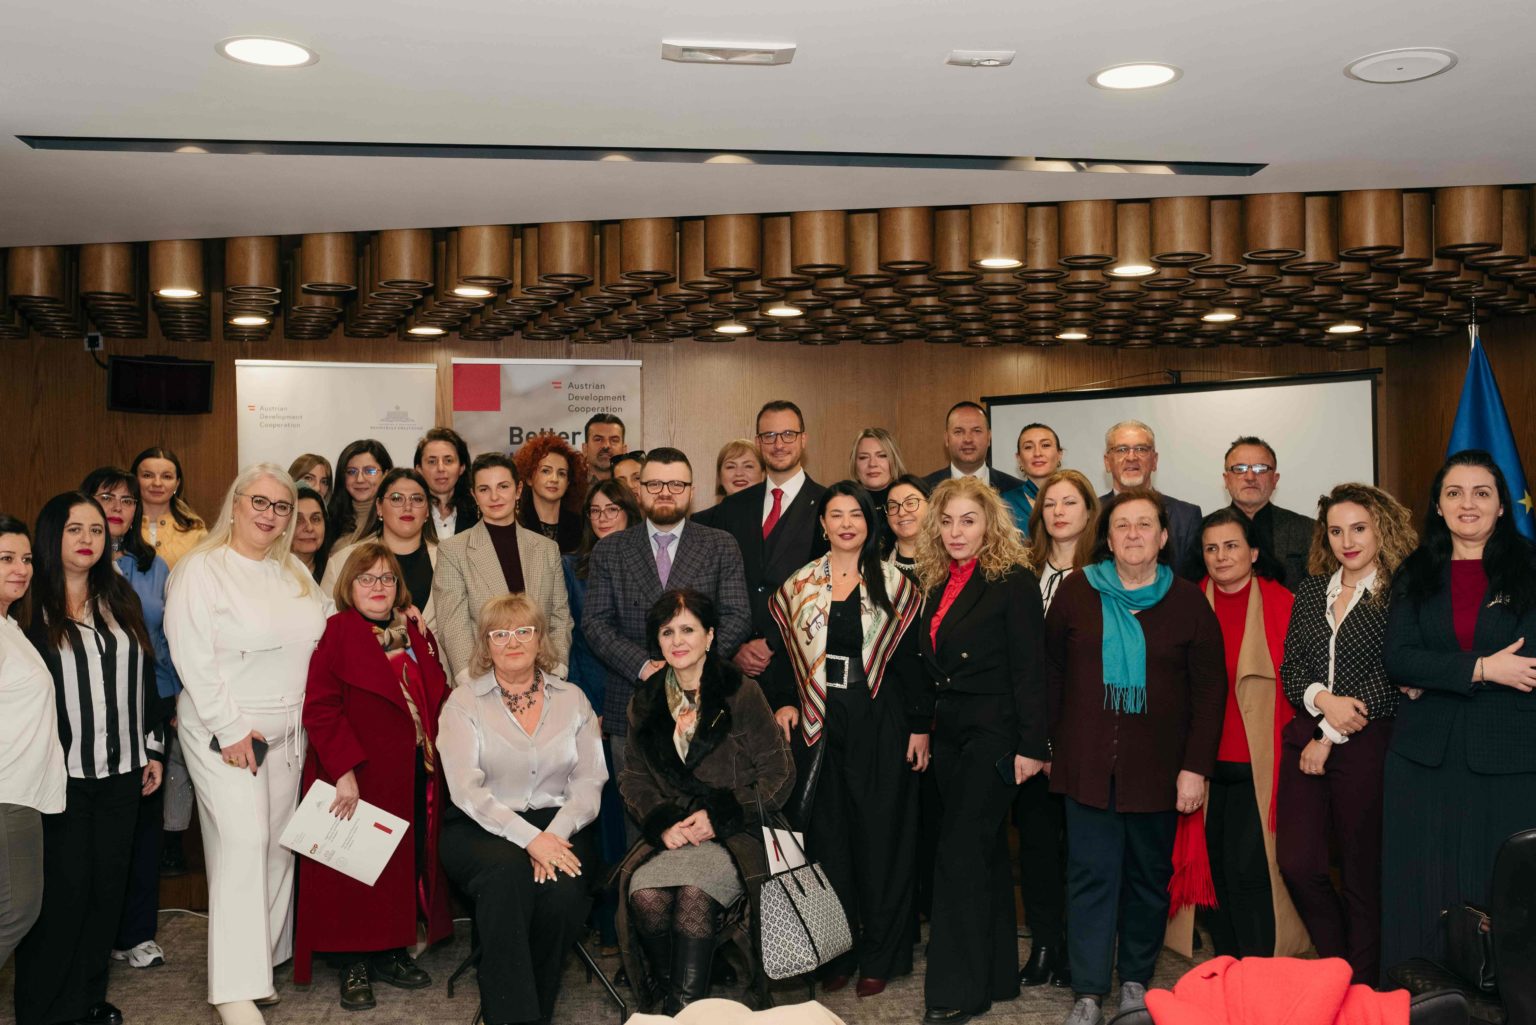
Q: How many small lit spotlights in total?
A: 11